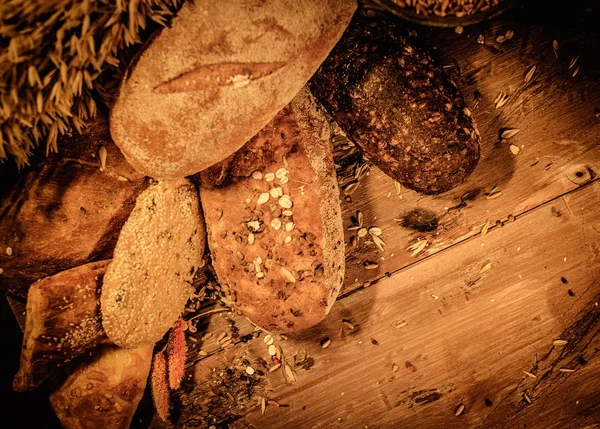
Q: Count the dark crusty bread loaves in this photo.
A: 1